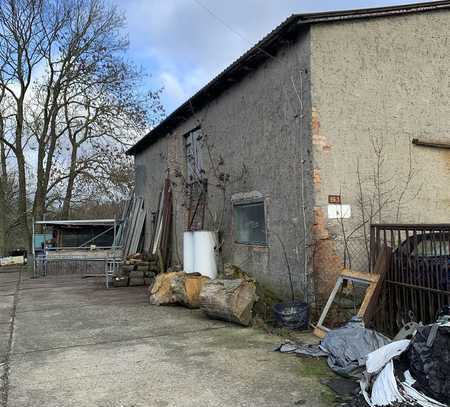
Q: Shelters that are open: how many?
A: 1